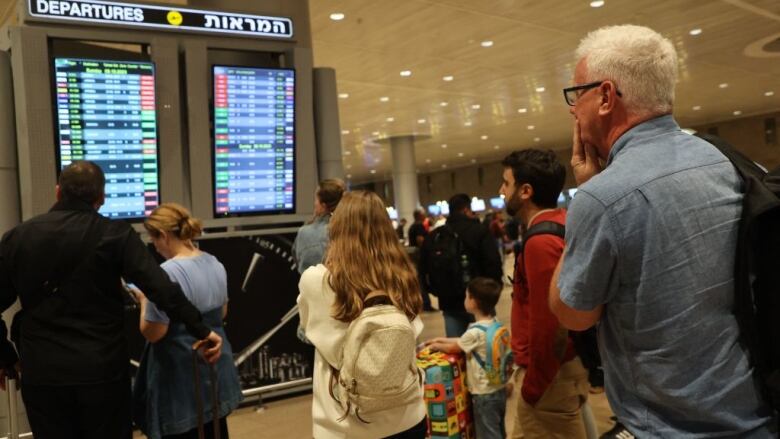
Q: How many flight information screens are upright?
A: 2